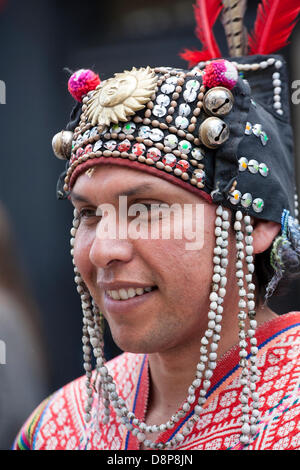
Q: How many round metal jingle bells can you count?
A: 3